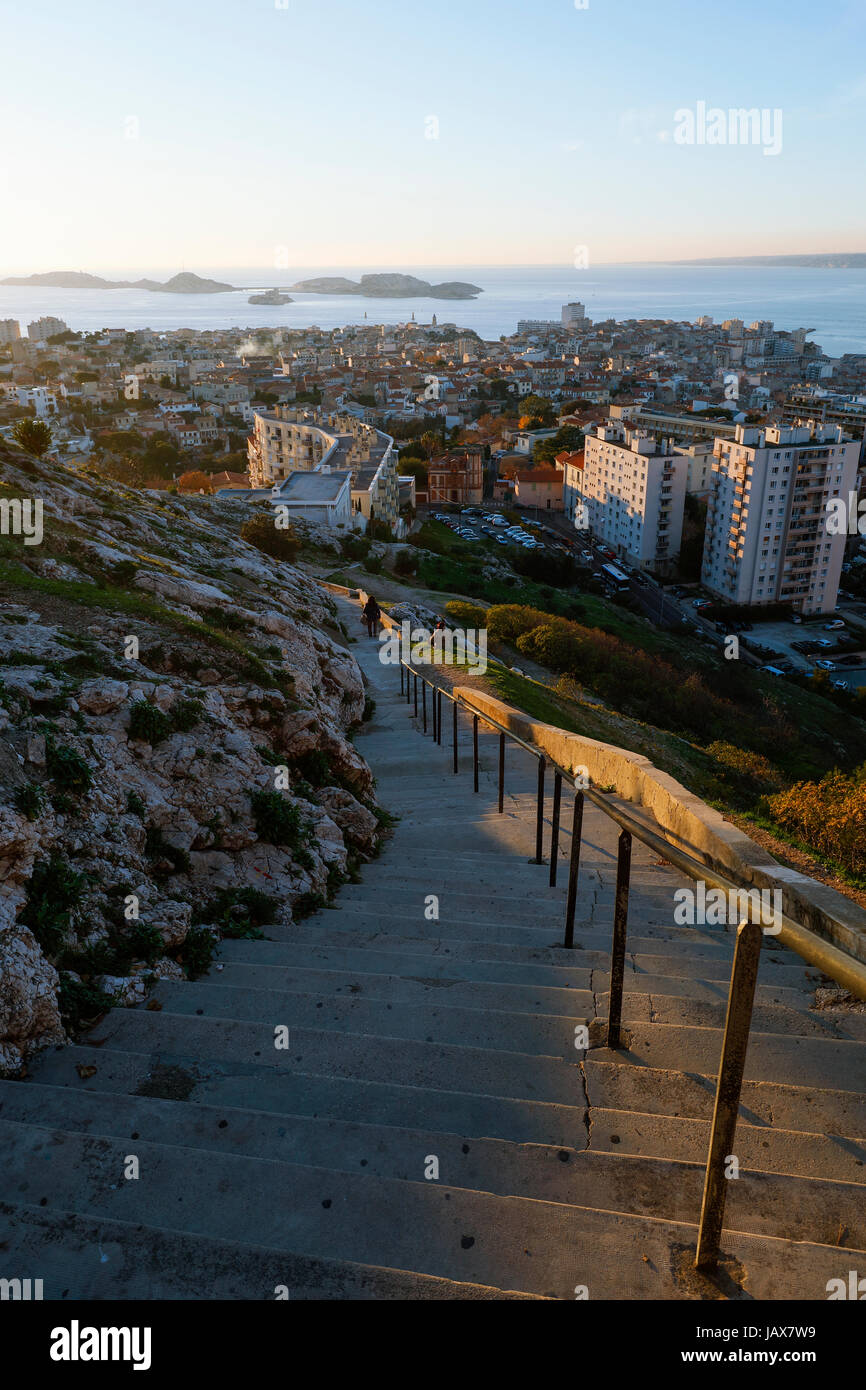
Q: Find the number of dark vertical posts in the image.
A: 14